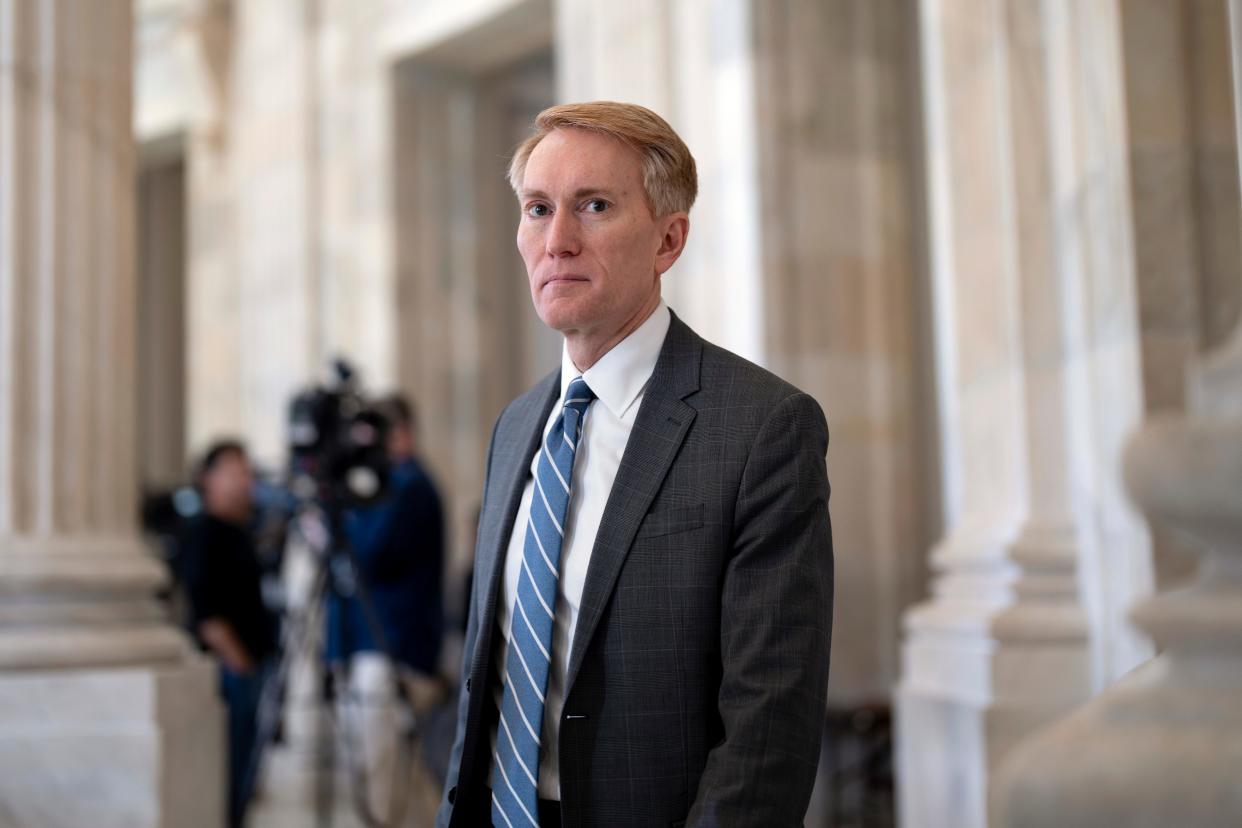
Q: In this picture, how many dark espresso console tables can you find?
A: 0